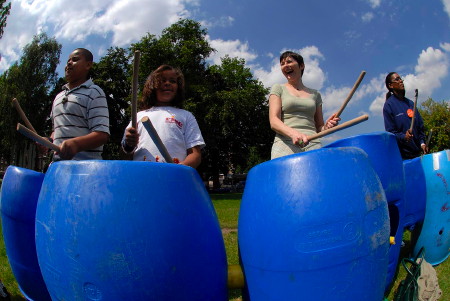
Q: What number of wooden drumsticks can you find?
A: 8